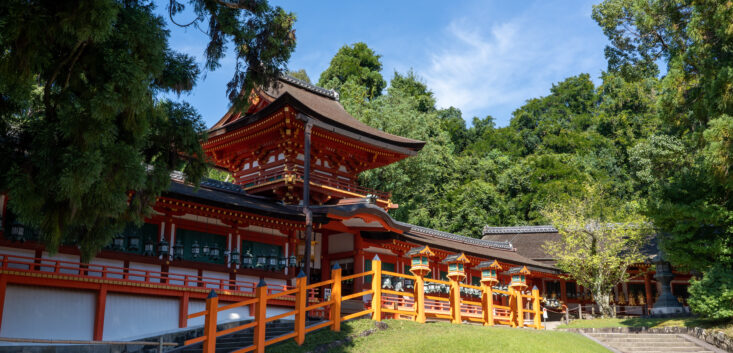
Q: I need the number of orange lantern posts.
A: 4